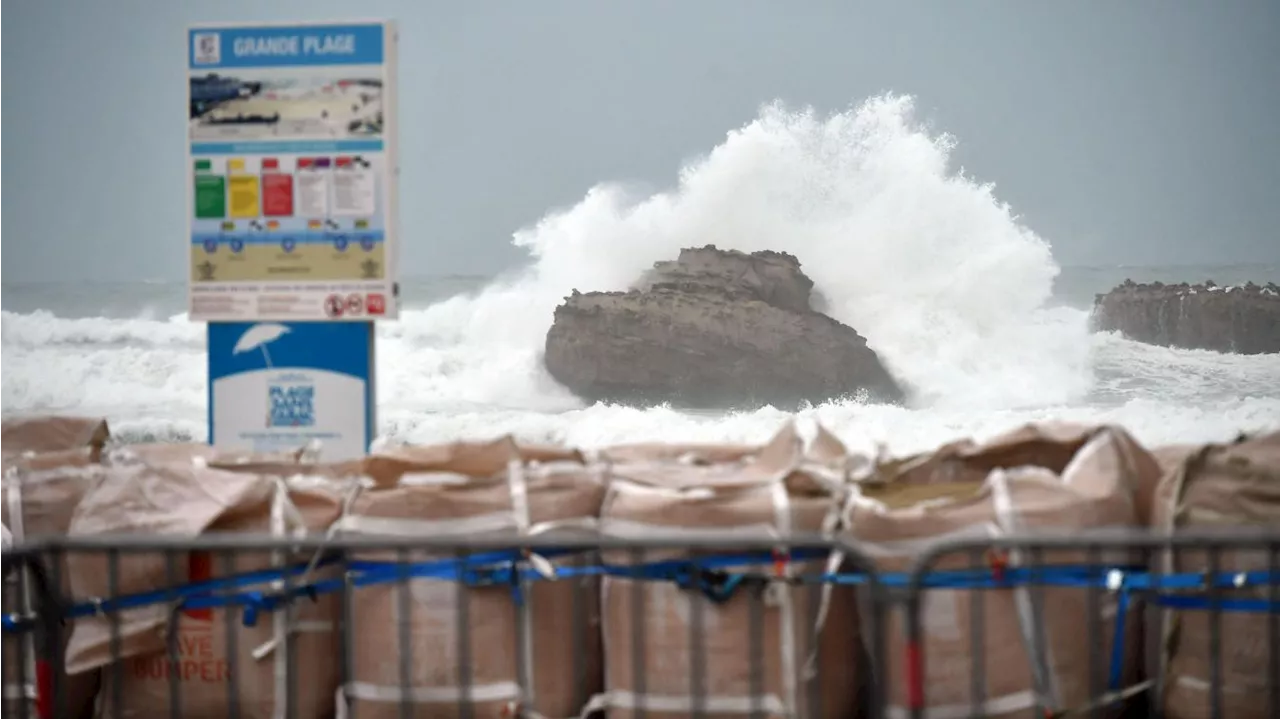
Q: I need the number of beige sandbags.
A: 6